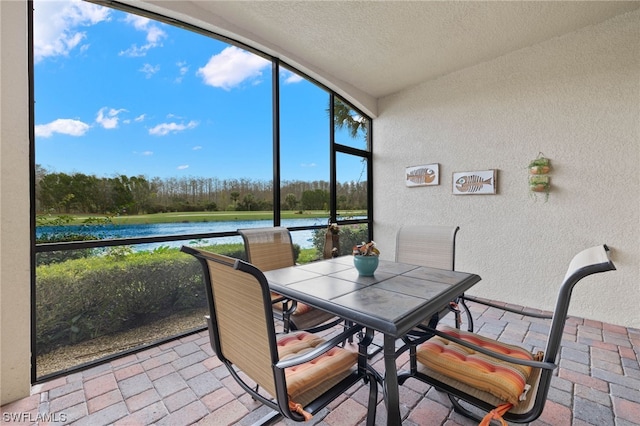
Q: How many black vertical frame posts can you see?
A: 4